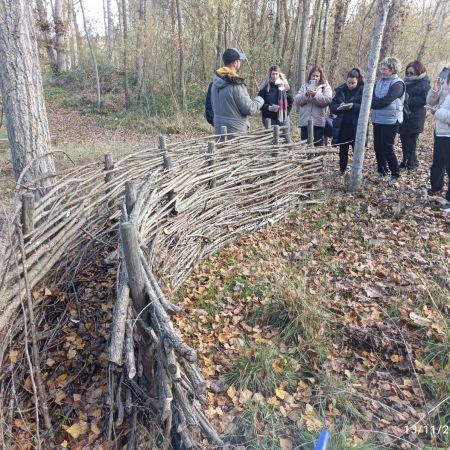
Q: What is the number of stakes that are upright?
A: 11